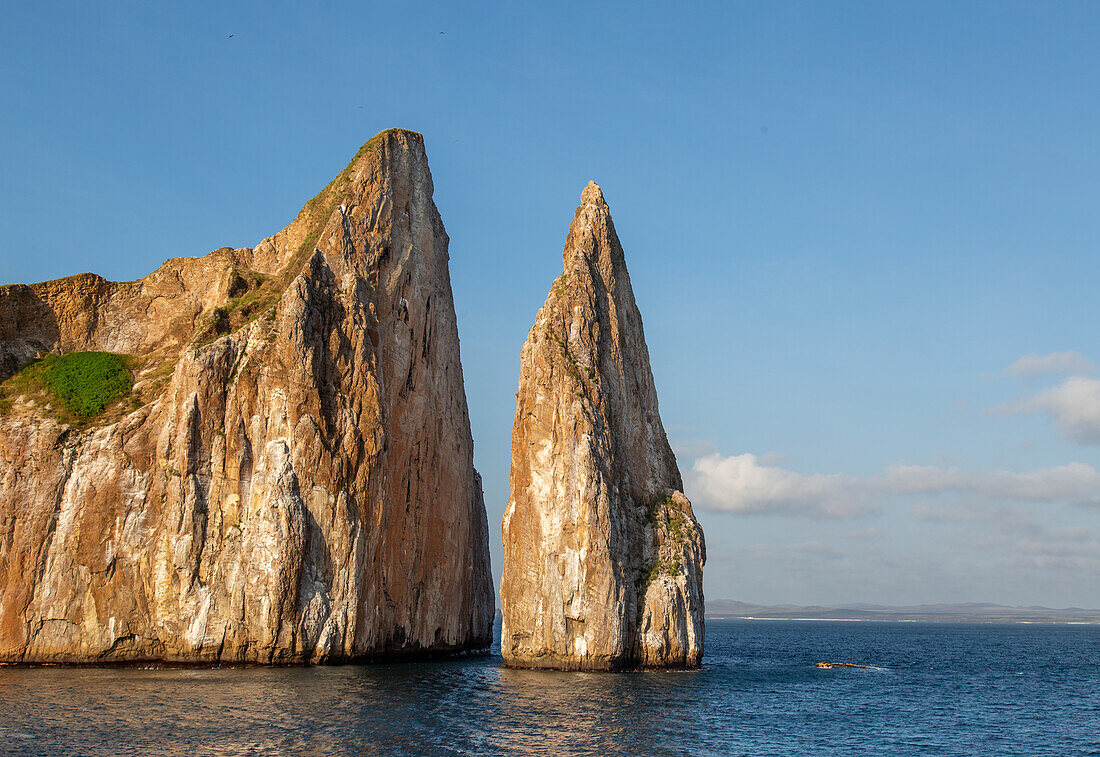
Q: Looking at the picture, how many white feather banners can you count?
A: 0